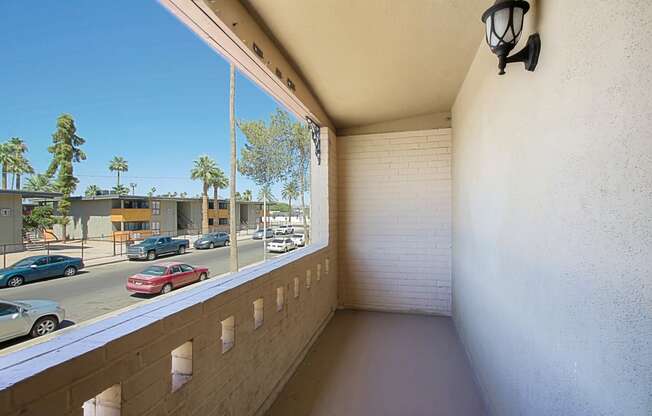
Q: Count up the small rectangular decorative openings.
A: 9